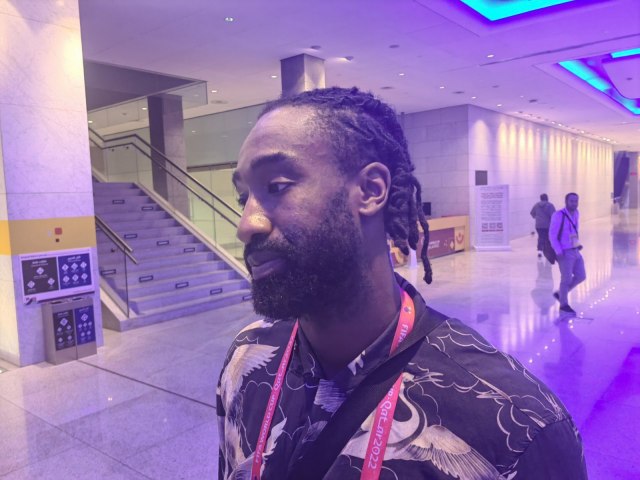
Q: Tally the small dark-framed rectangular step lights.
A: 10